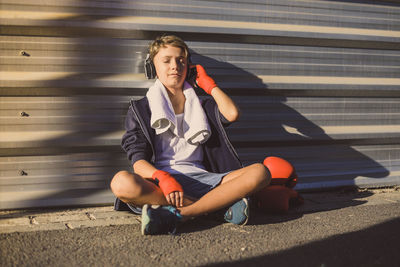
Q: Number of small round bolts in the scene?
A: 3